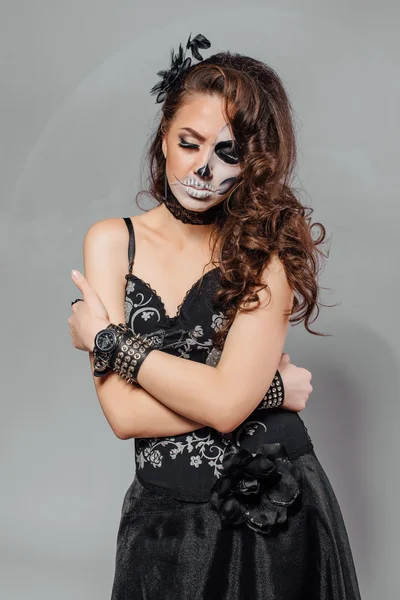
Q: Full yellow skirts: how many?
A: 0